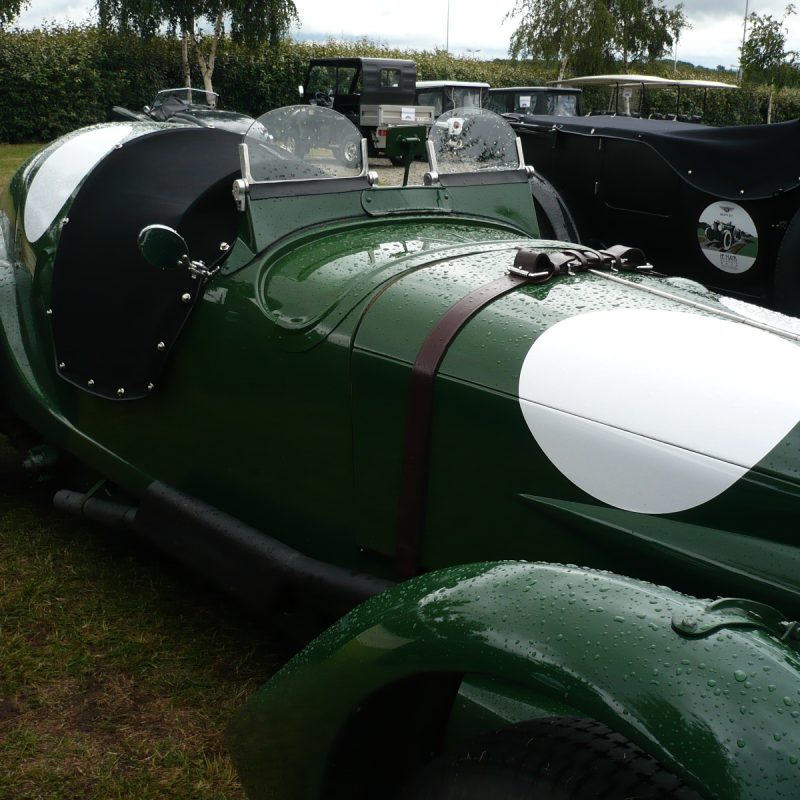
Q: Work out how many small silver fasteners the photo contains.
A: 11